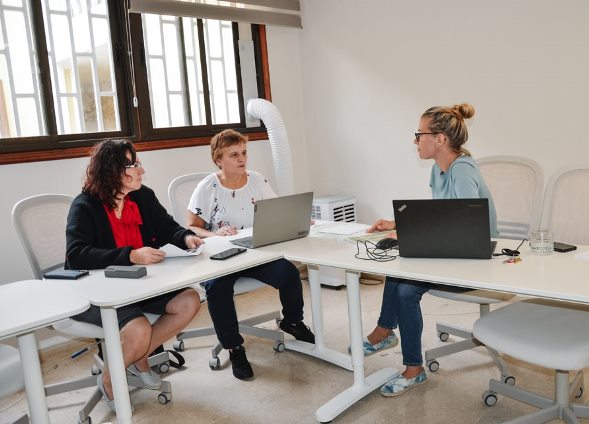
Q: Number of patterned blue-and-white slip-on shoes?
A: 2